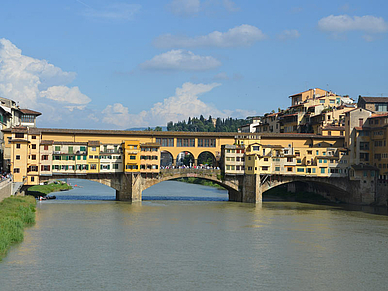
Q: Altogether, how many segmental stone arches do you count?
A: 3